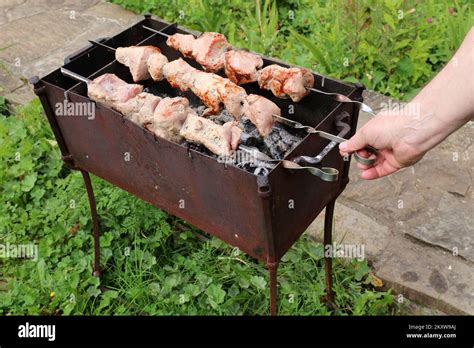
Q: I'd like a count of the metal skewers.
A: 3